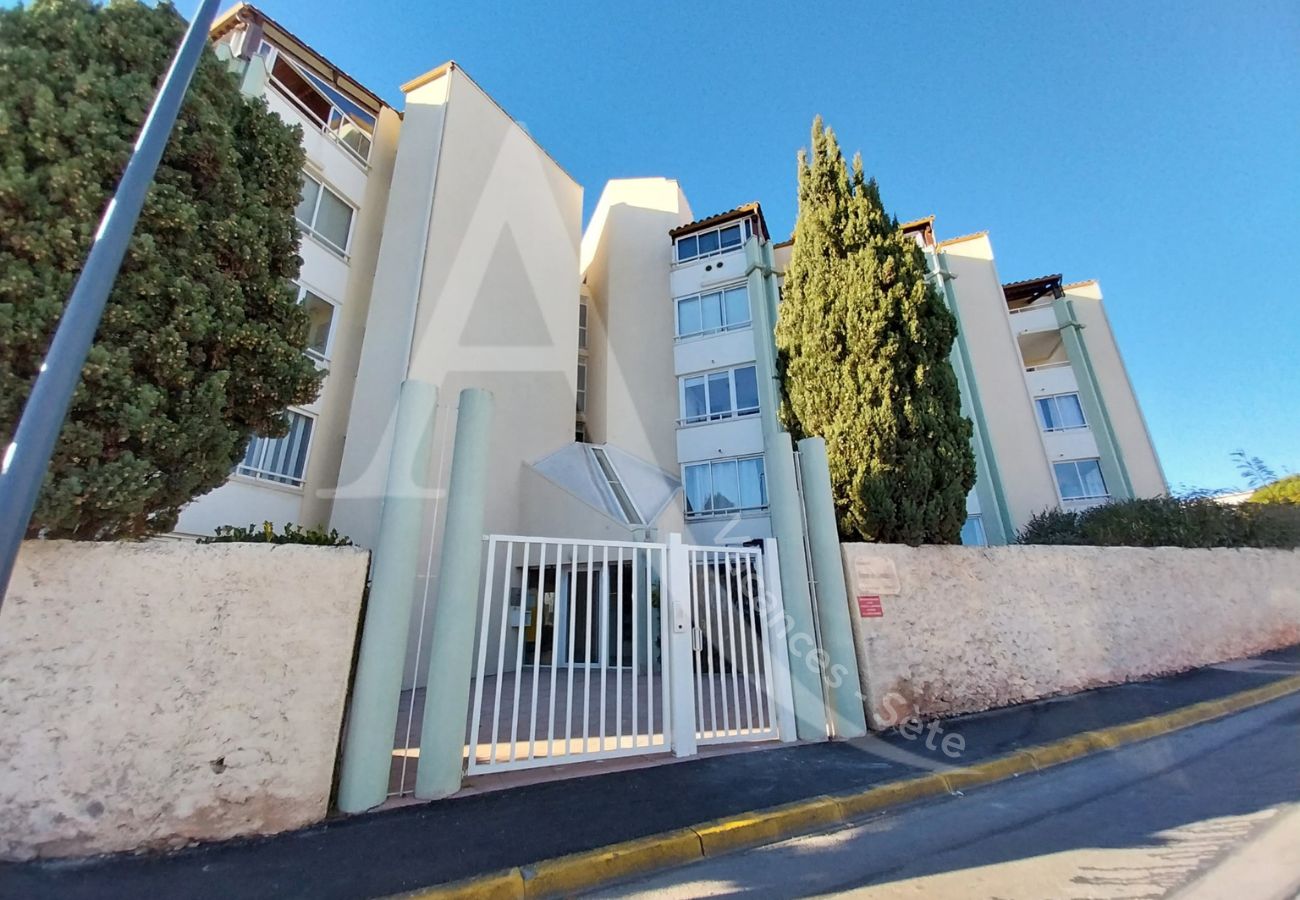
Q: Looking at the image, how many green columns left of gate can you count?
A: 2